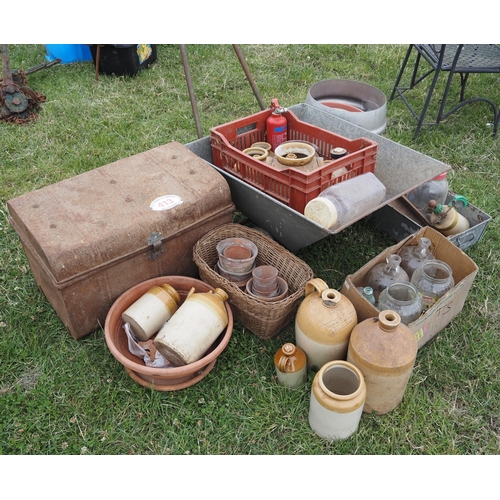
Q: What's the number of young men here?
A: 0